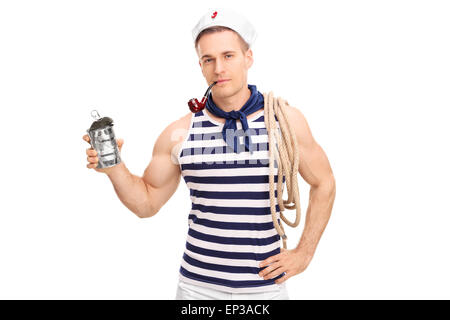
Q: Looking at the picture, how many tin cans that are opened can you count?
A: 1